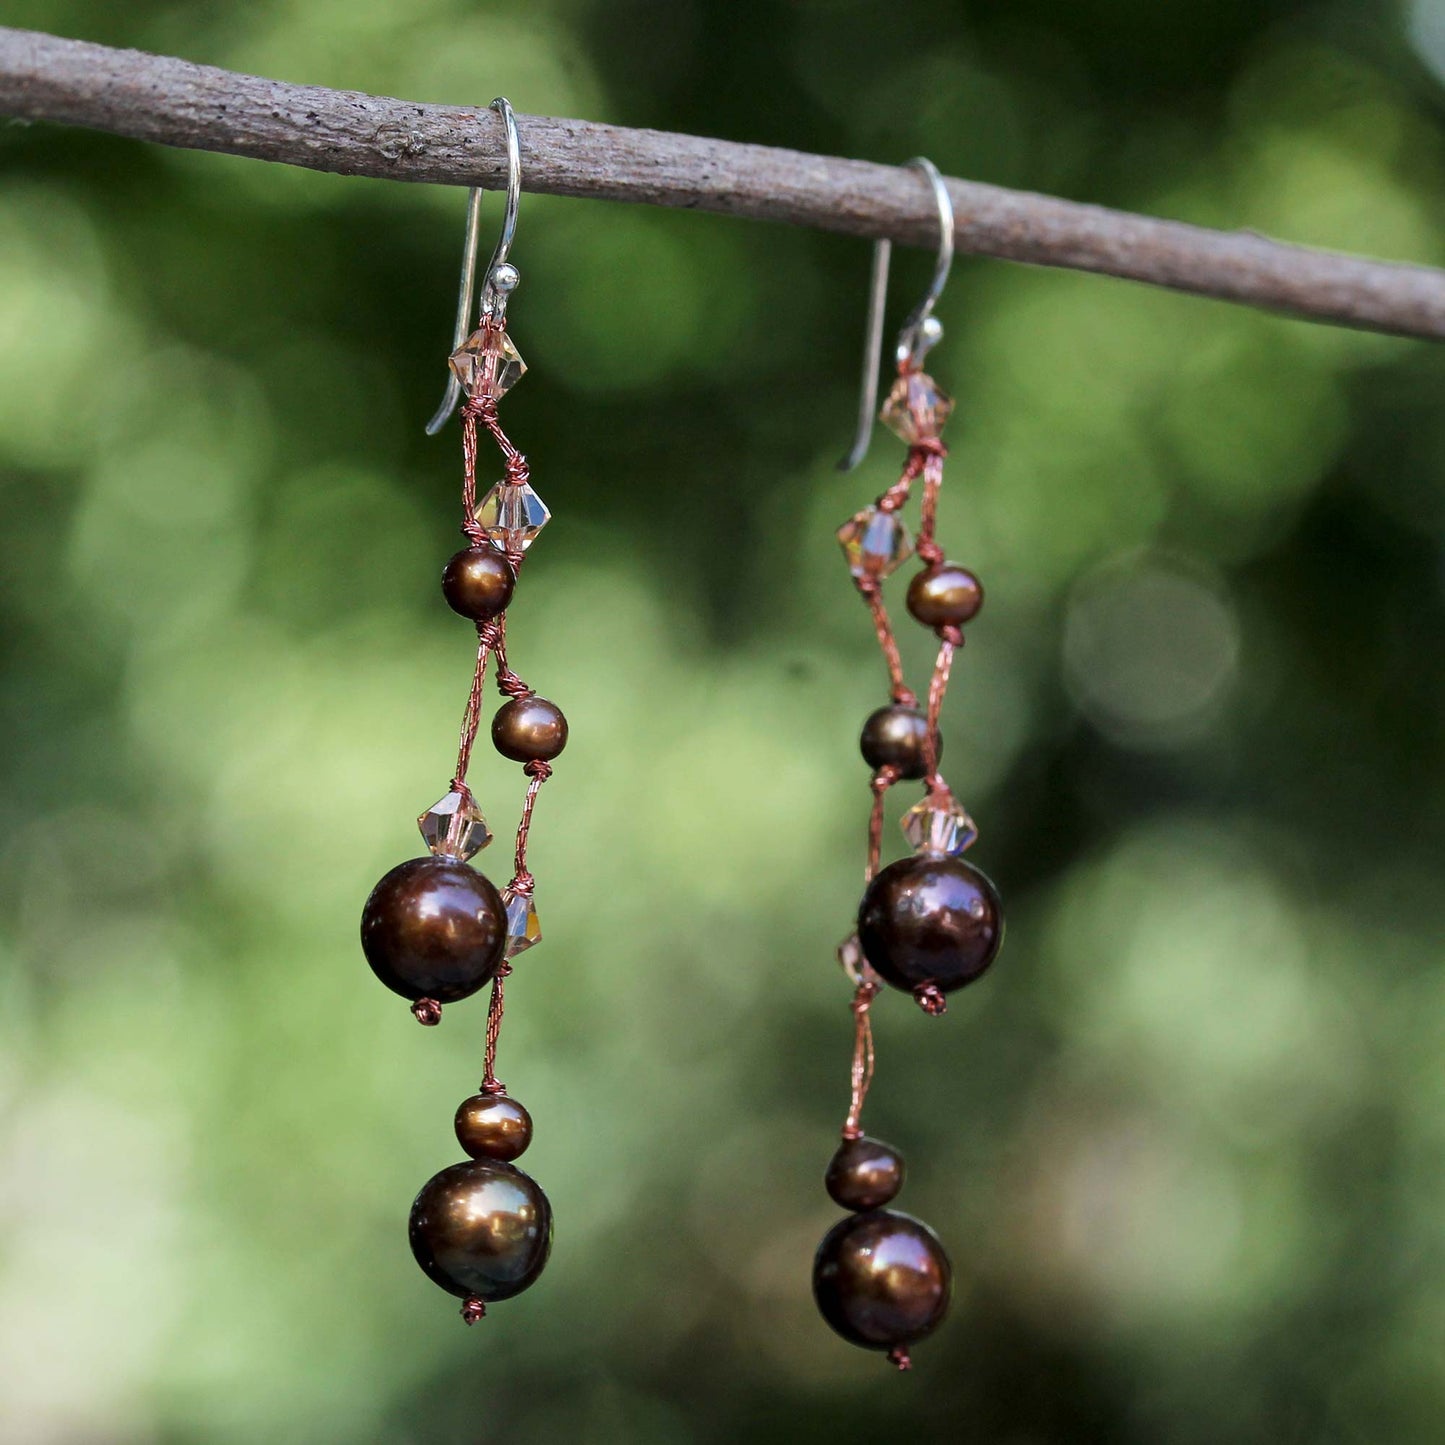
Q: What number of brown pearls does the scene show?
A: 10